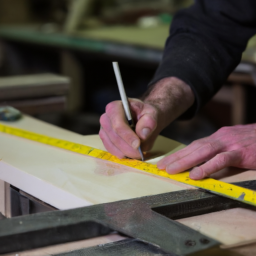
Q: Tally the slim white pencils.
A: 1